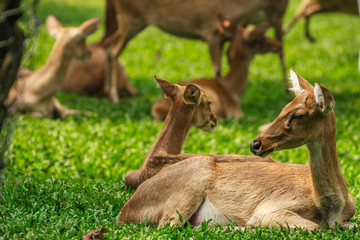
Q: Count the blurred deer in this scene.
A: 5